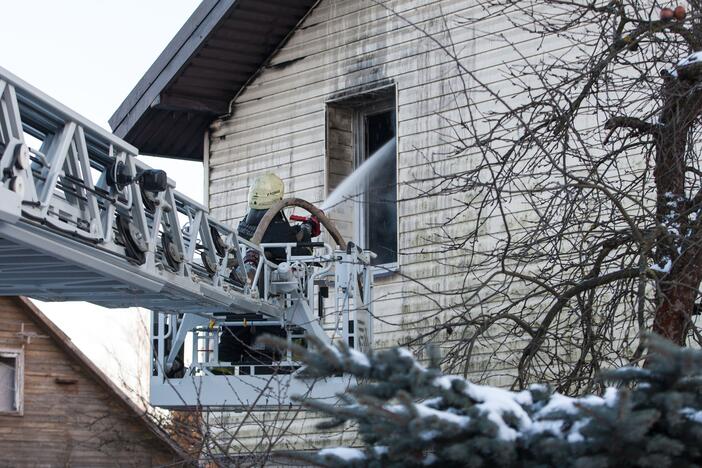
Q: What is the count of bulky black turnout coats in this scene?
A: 1